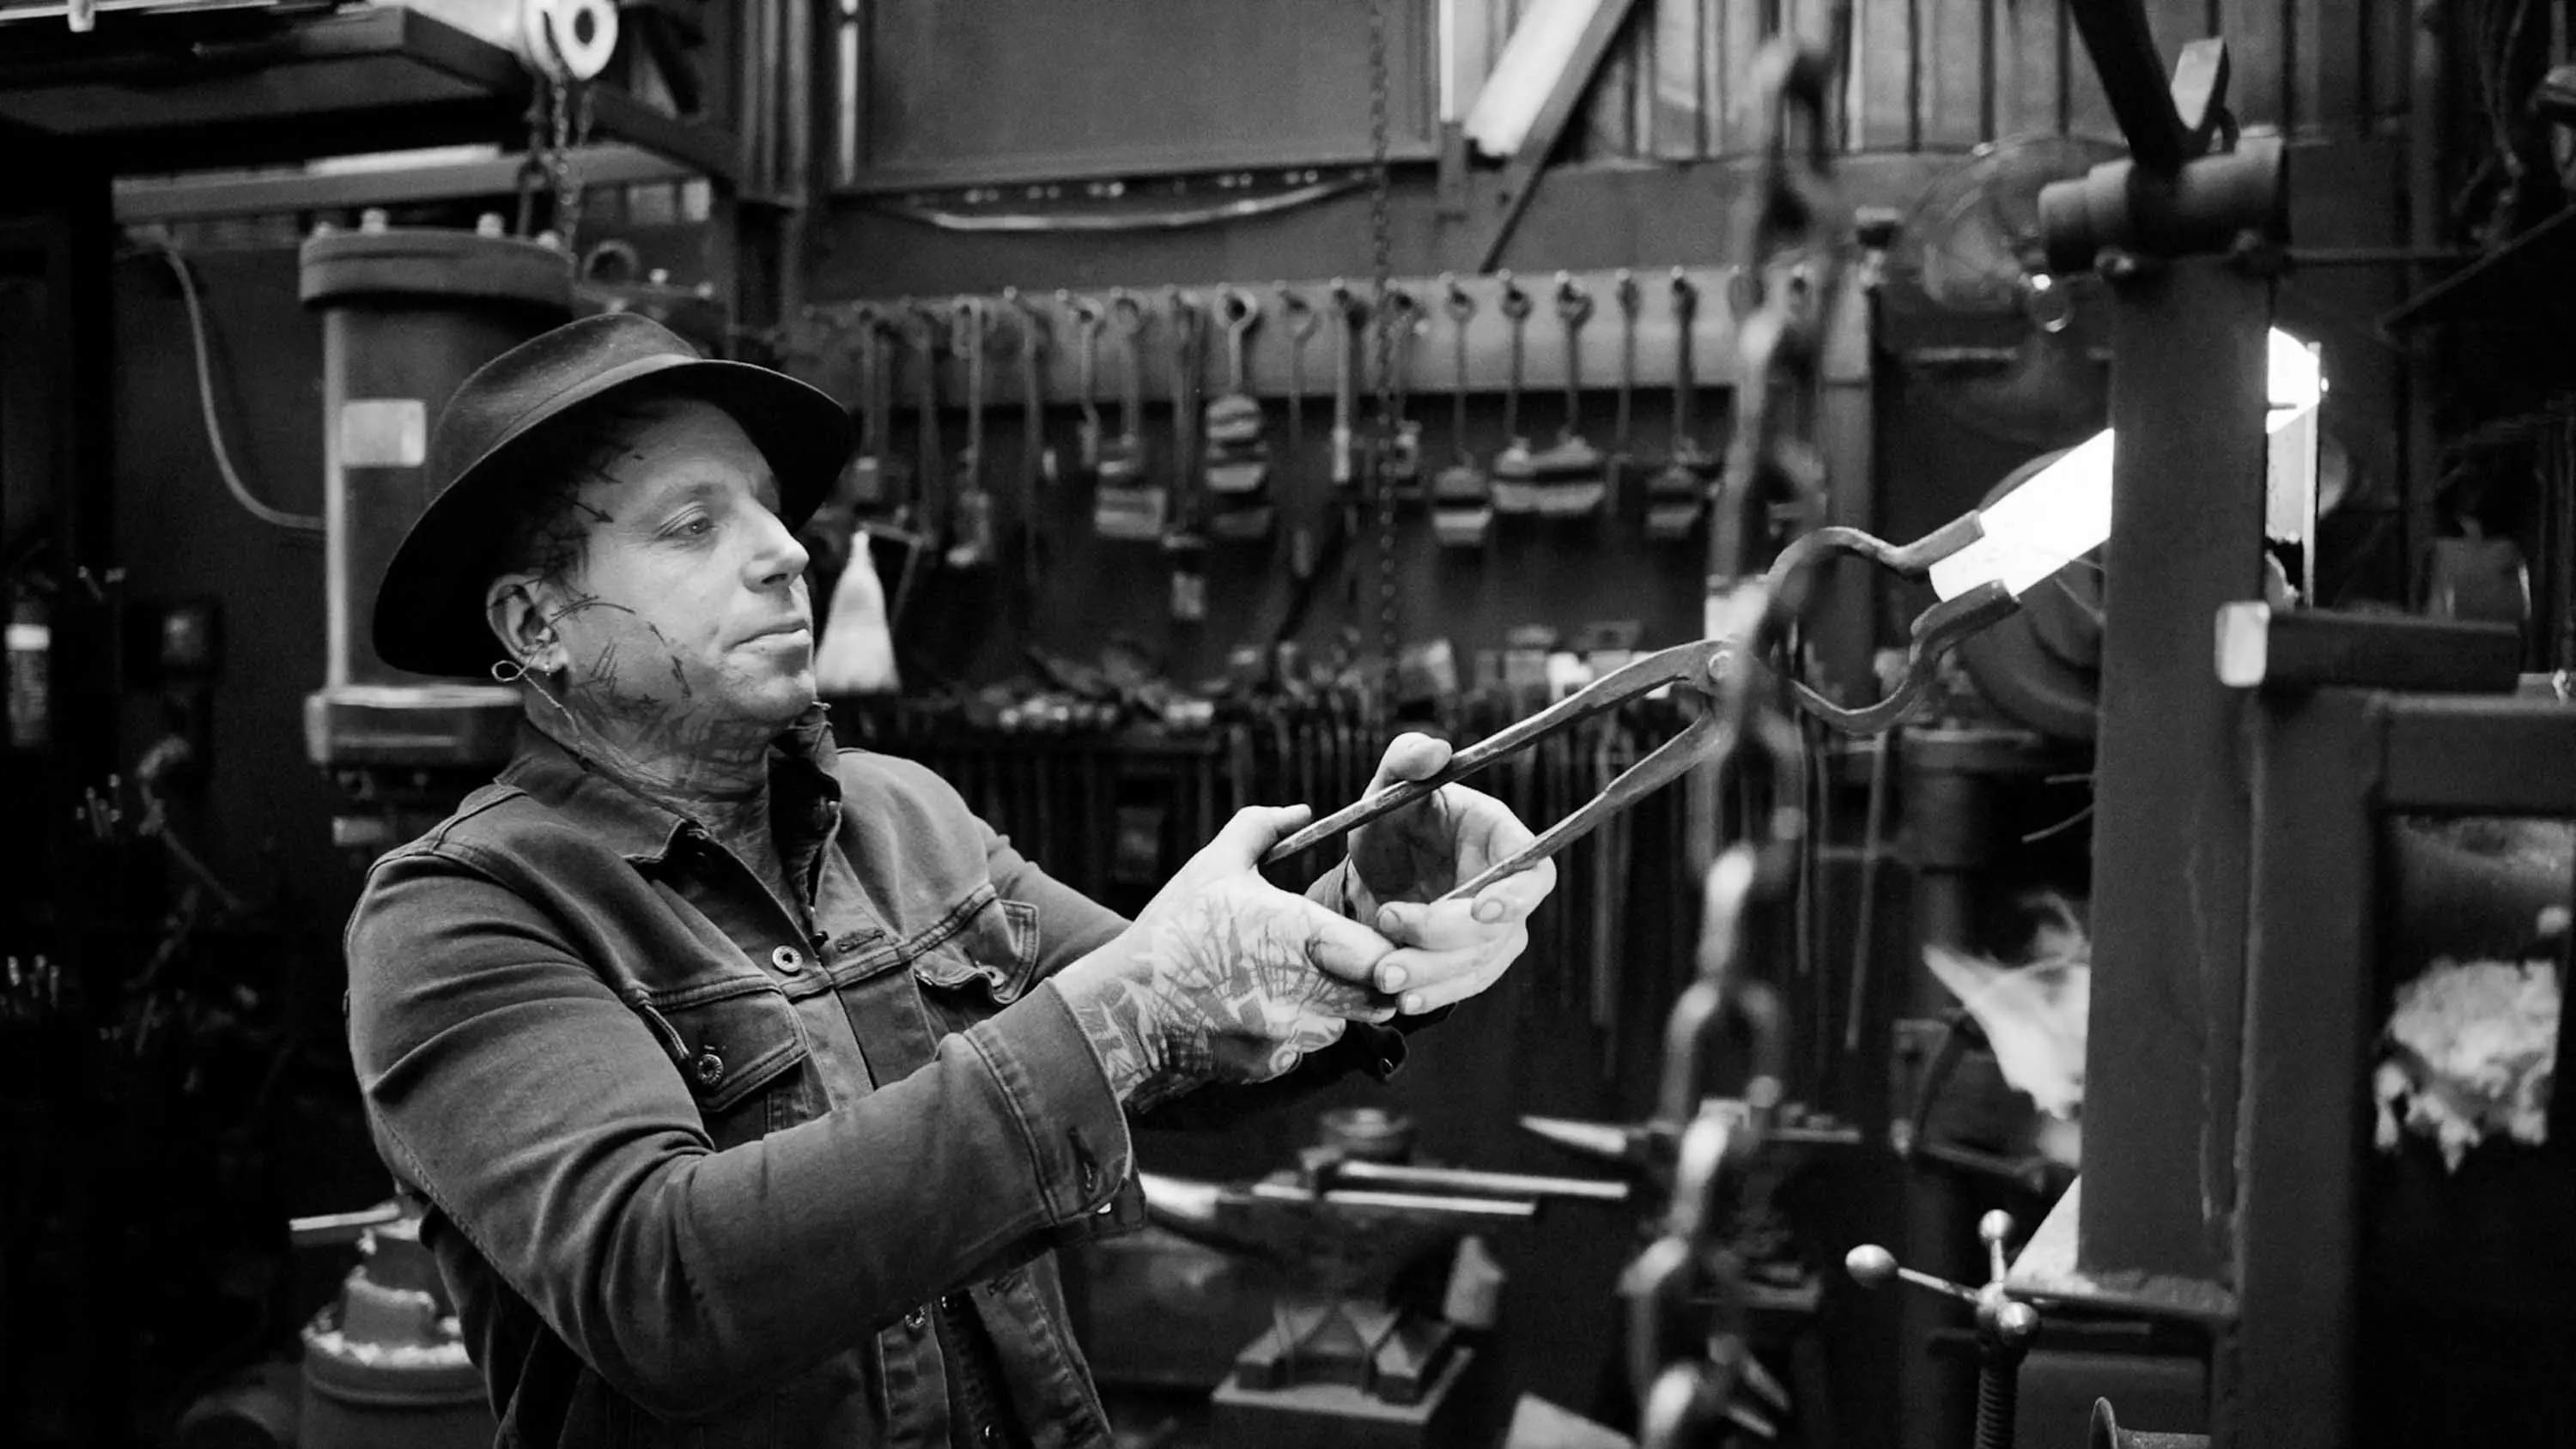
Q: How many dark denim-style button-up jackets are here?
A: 1